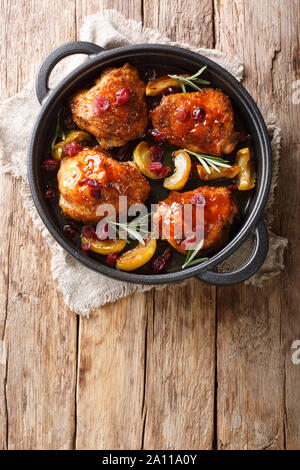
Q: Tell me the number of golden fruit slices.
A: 8